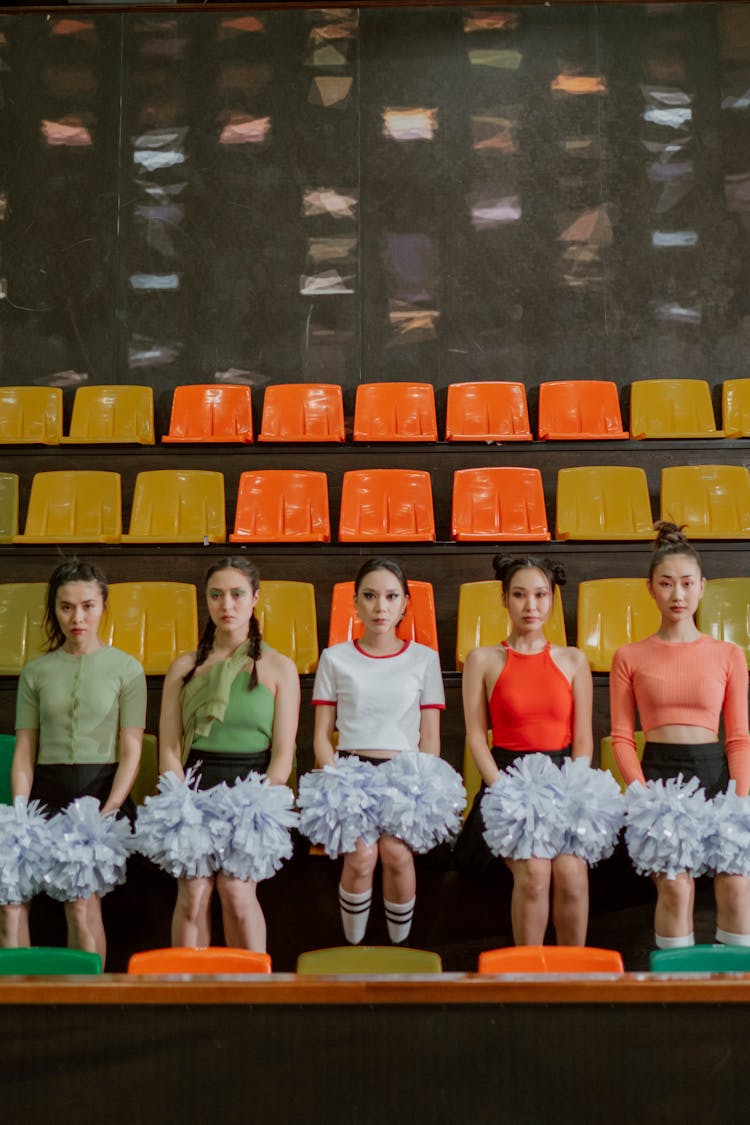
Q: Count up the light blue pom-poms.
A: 10